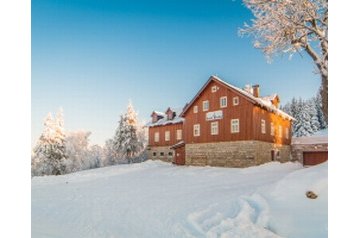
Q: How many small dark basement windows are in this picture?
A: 3